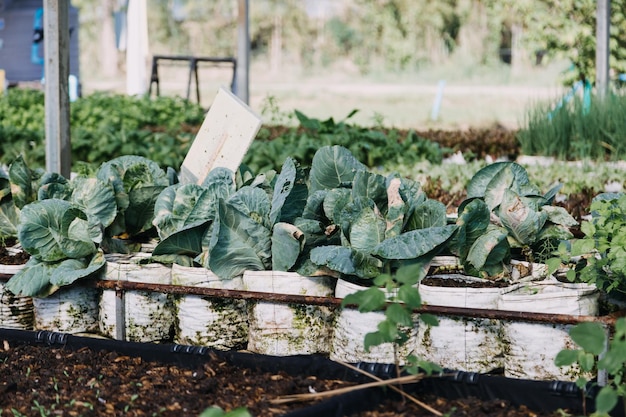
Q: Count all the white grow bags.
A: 8